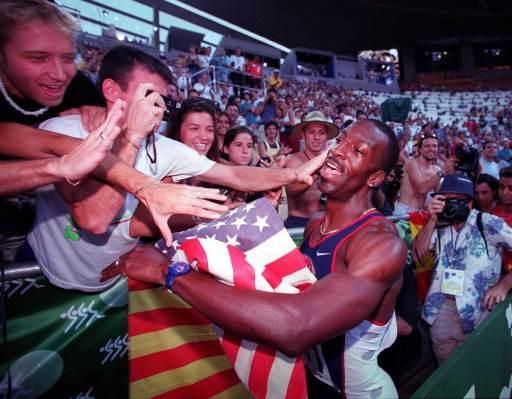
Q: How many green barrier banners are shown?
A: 2